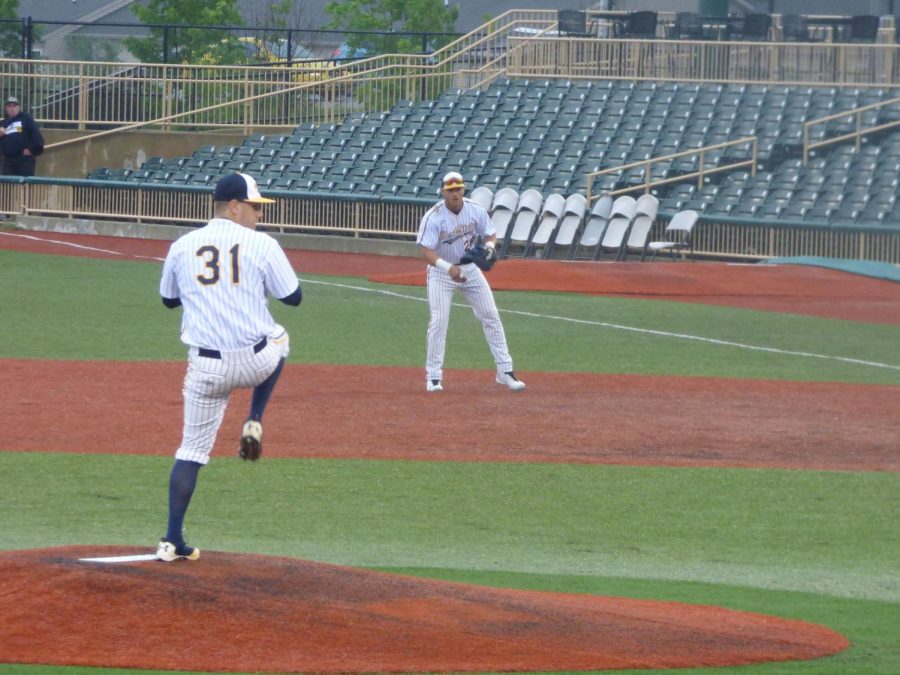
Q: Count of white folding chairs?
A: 9